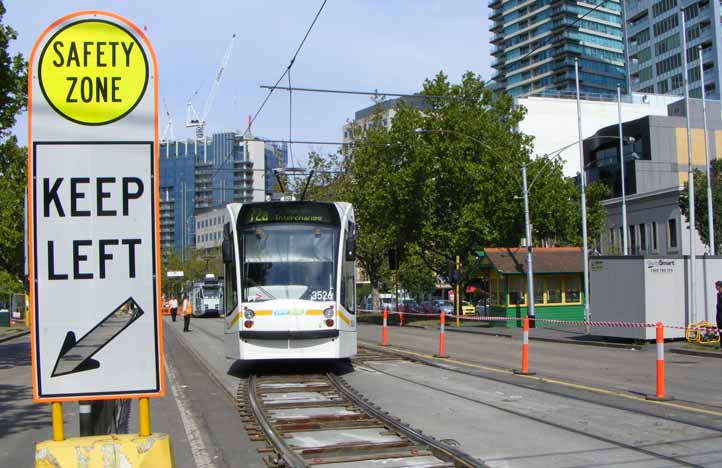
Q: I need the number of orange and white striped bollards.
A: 4